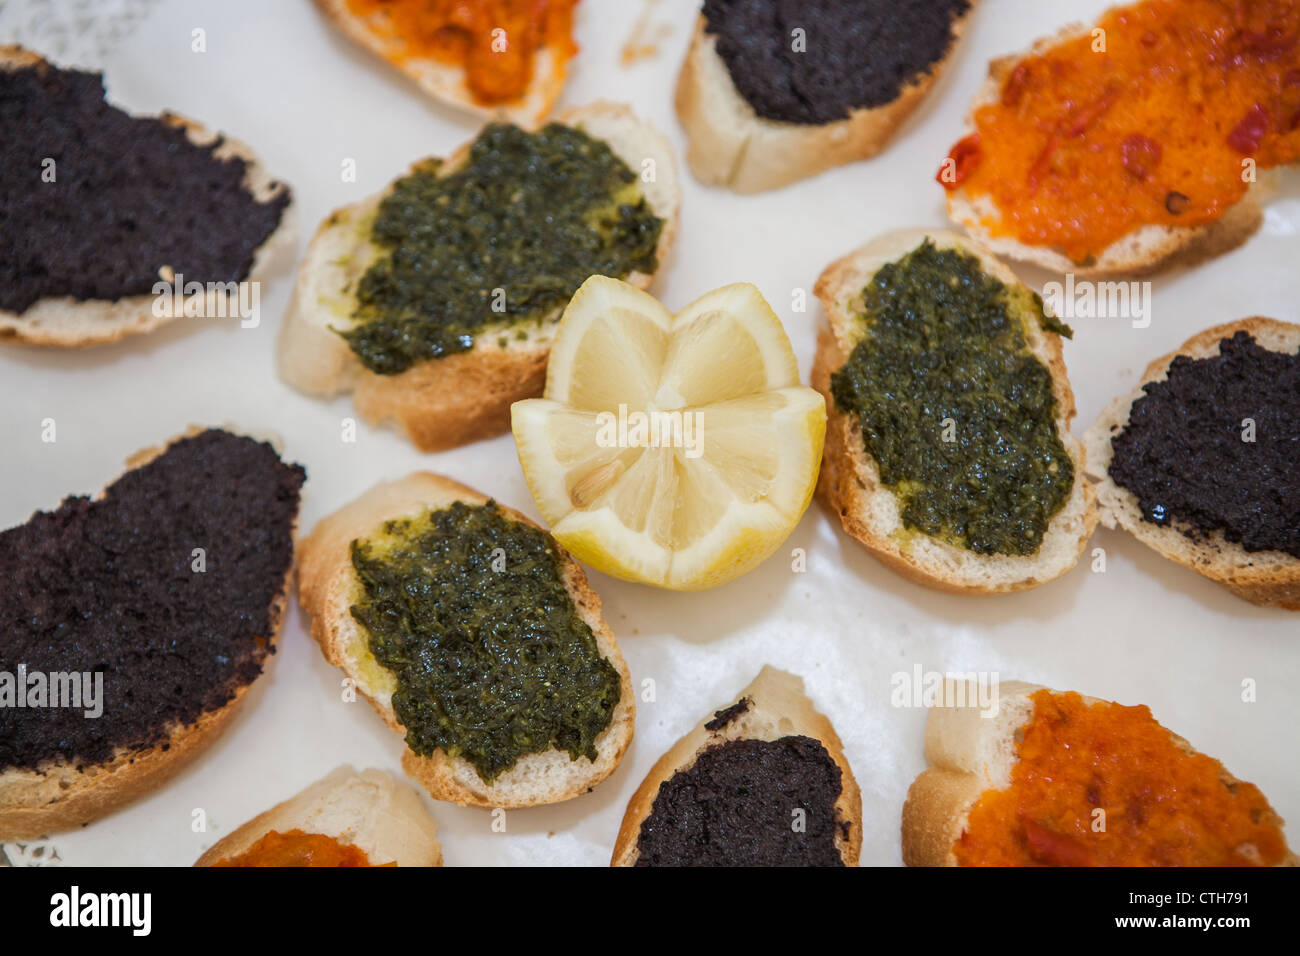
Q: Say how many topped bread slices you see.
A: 12